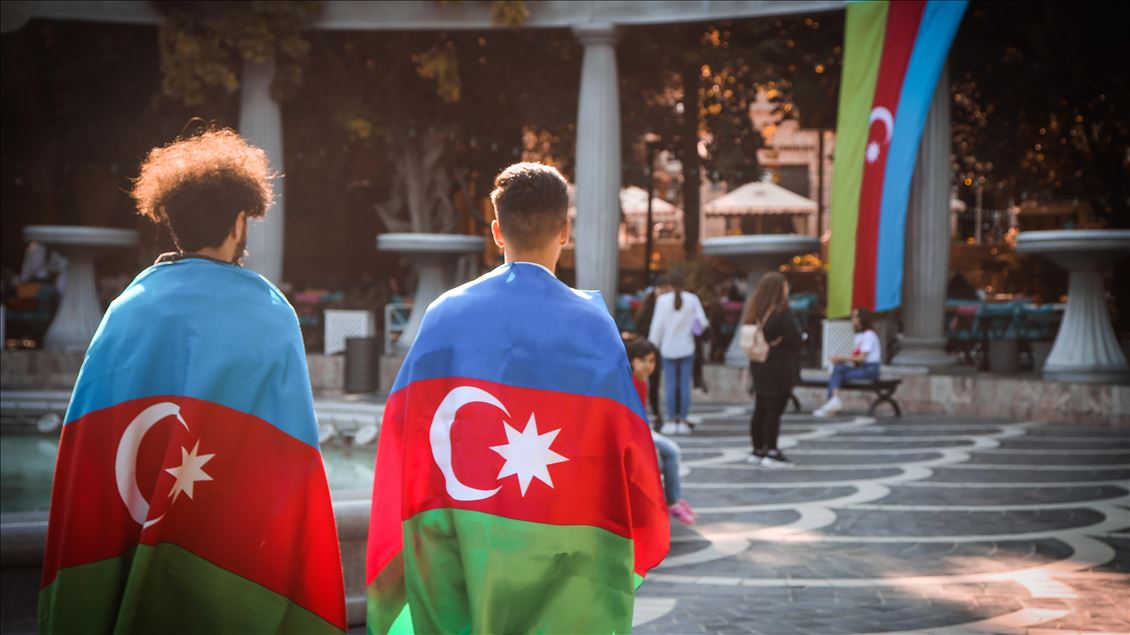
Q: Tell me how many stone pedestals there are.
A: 4